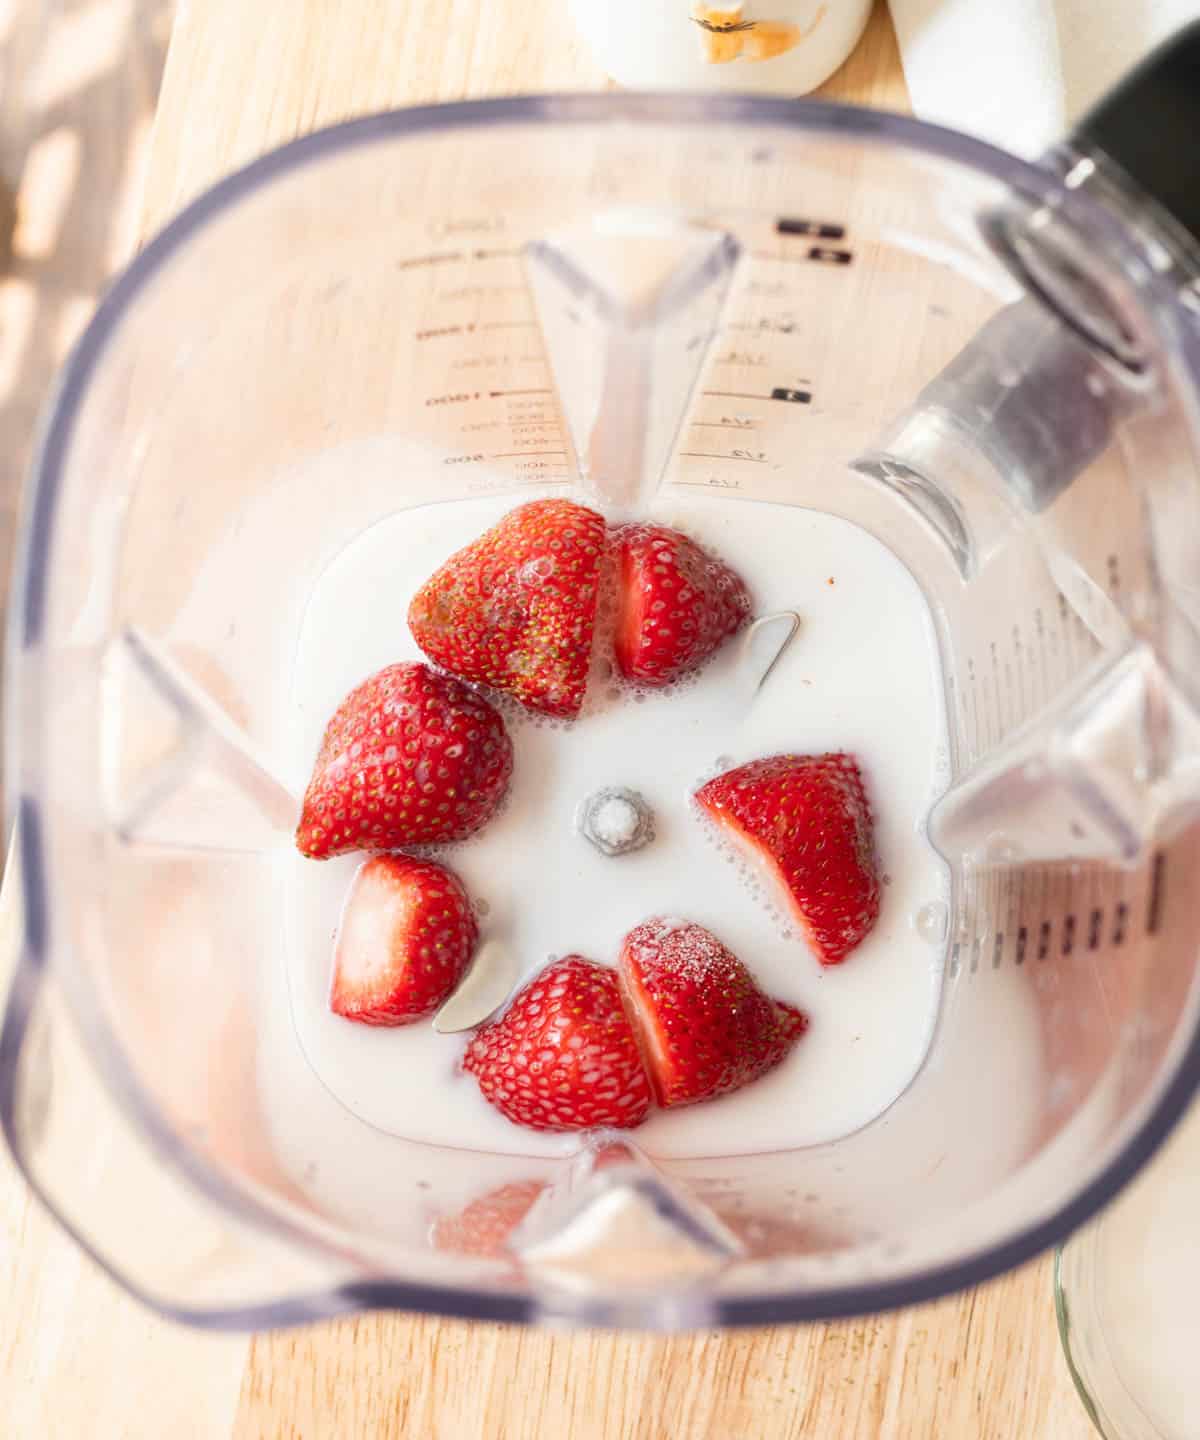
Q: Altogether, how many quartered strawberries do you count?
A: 7